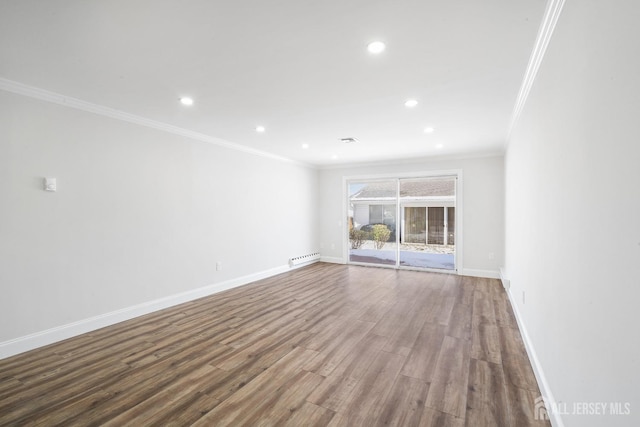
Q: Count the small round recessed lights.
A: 8